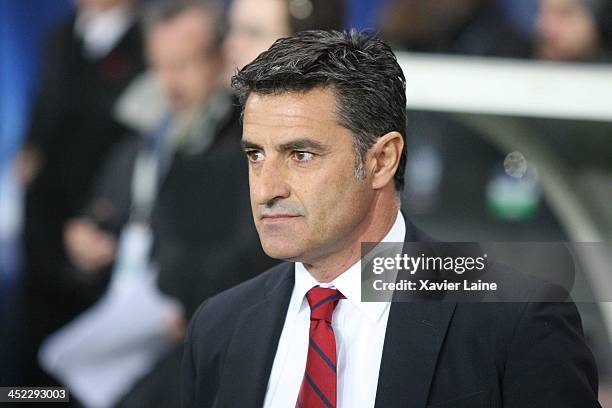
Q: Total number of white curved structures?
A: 1